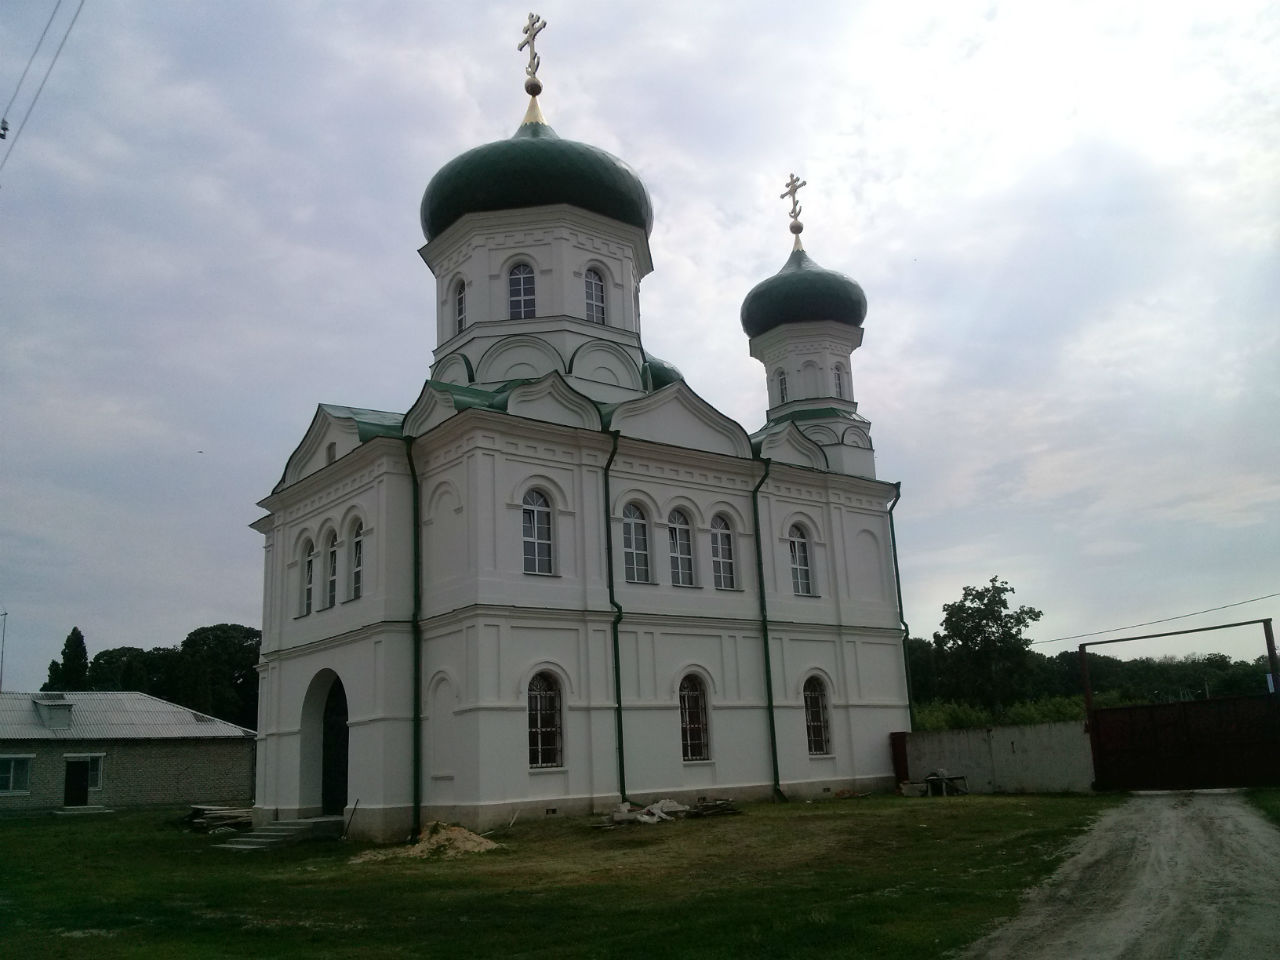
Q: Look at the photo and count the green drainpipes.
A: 4